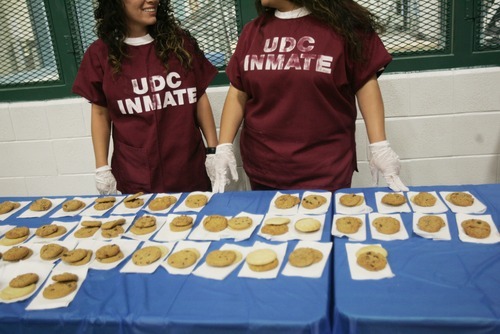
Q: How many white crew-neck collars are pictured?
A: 2